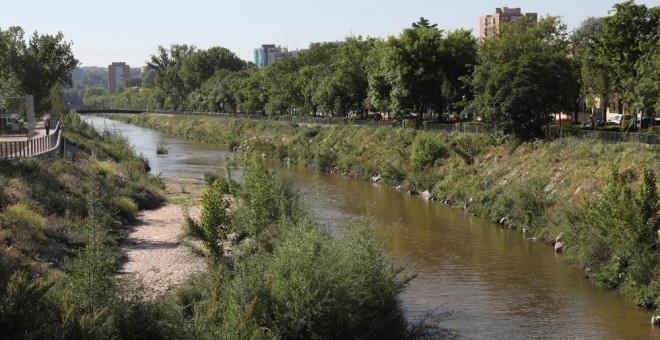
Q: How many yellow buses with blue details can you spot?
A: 0